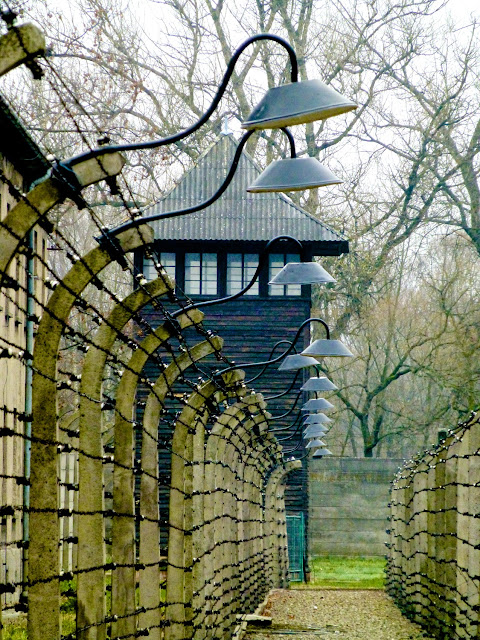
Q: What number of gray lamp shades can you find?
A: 12